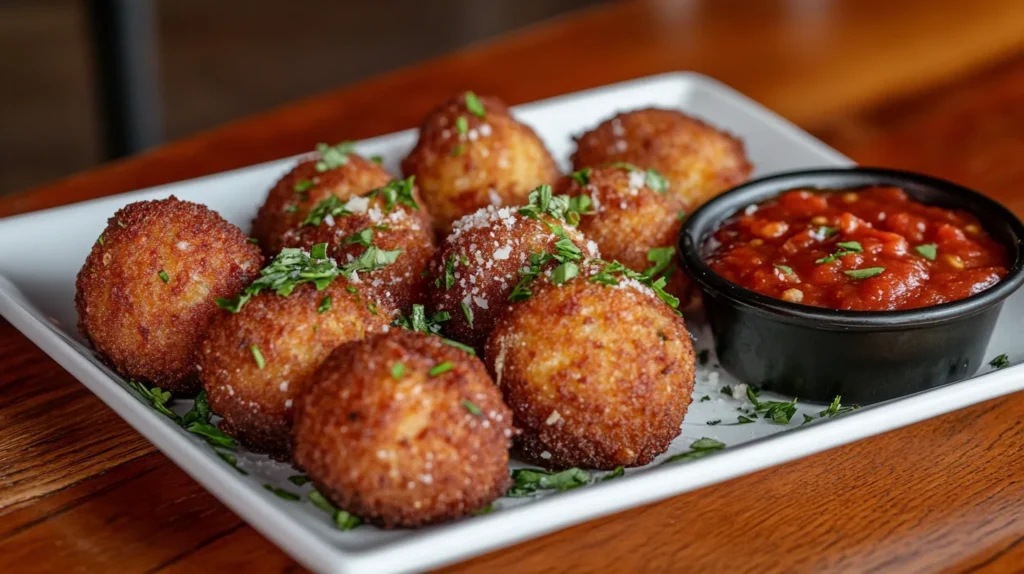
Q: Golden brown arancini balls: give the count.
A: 10